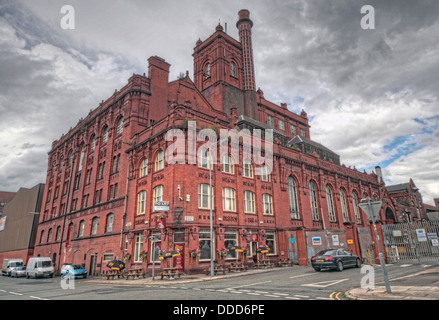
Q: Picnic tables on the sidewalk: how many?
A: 7